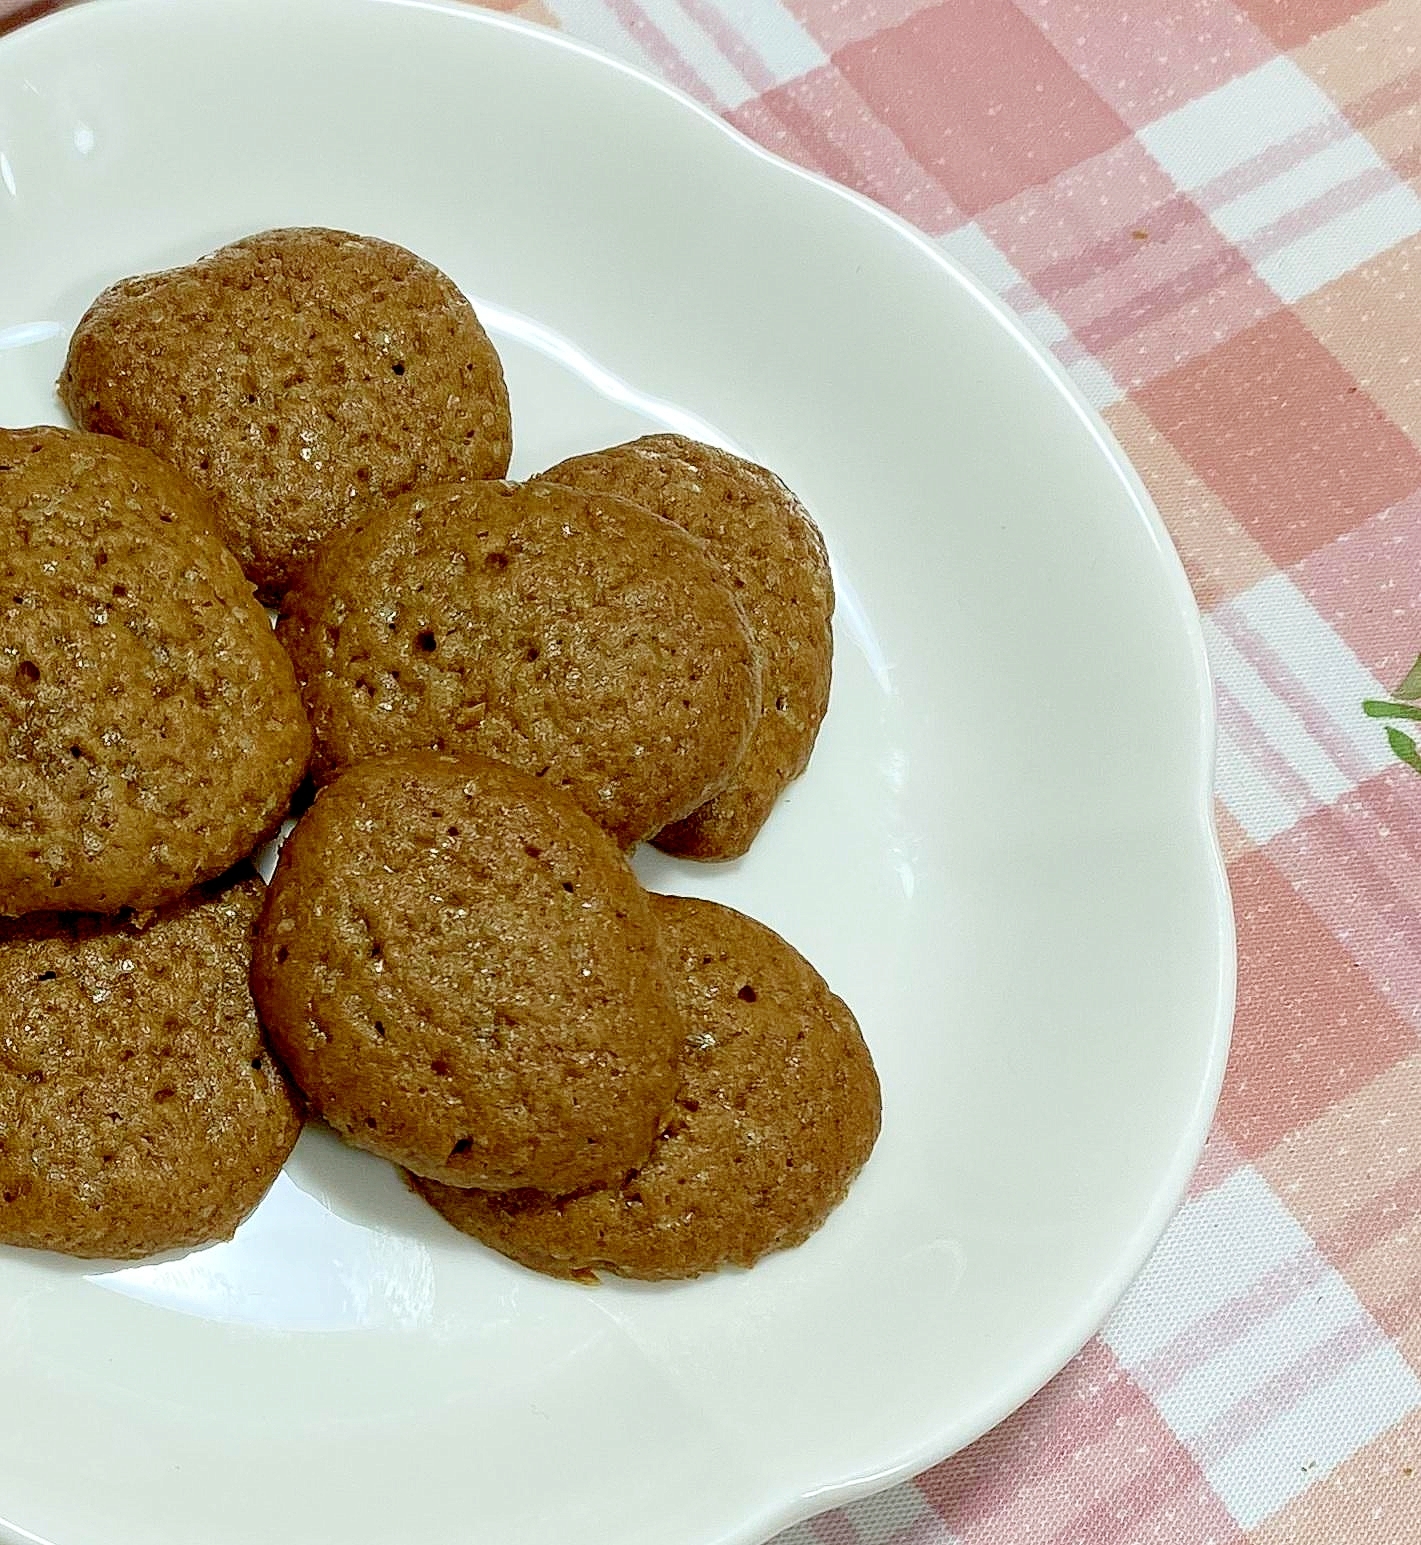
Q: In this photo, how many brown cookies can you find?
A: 7